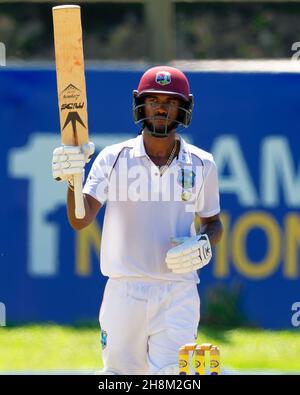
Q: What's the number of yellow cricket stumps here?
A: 3